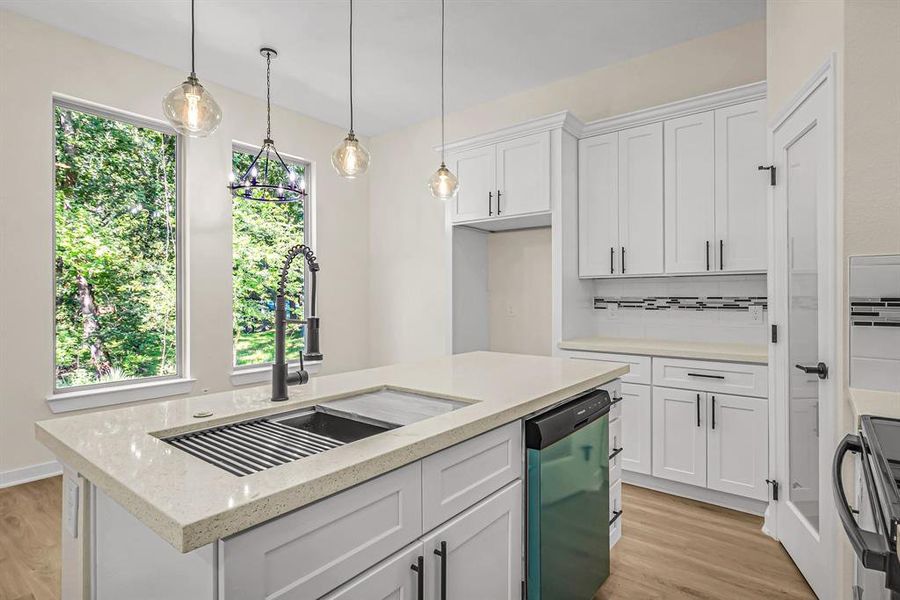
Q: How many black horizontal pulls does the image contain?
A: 4